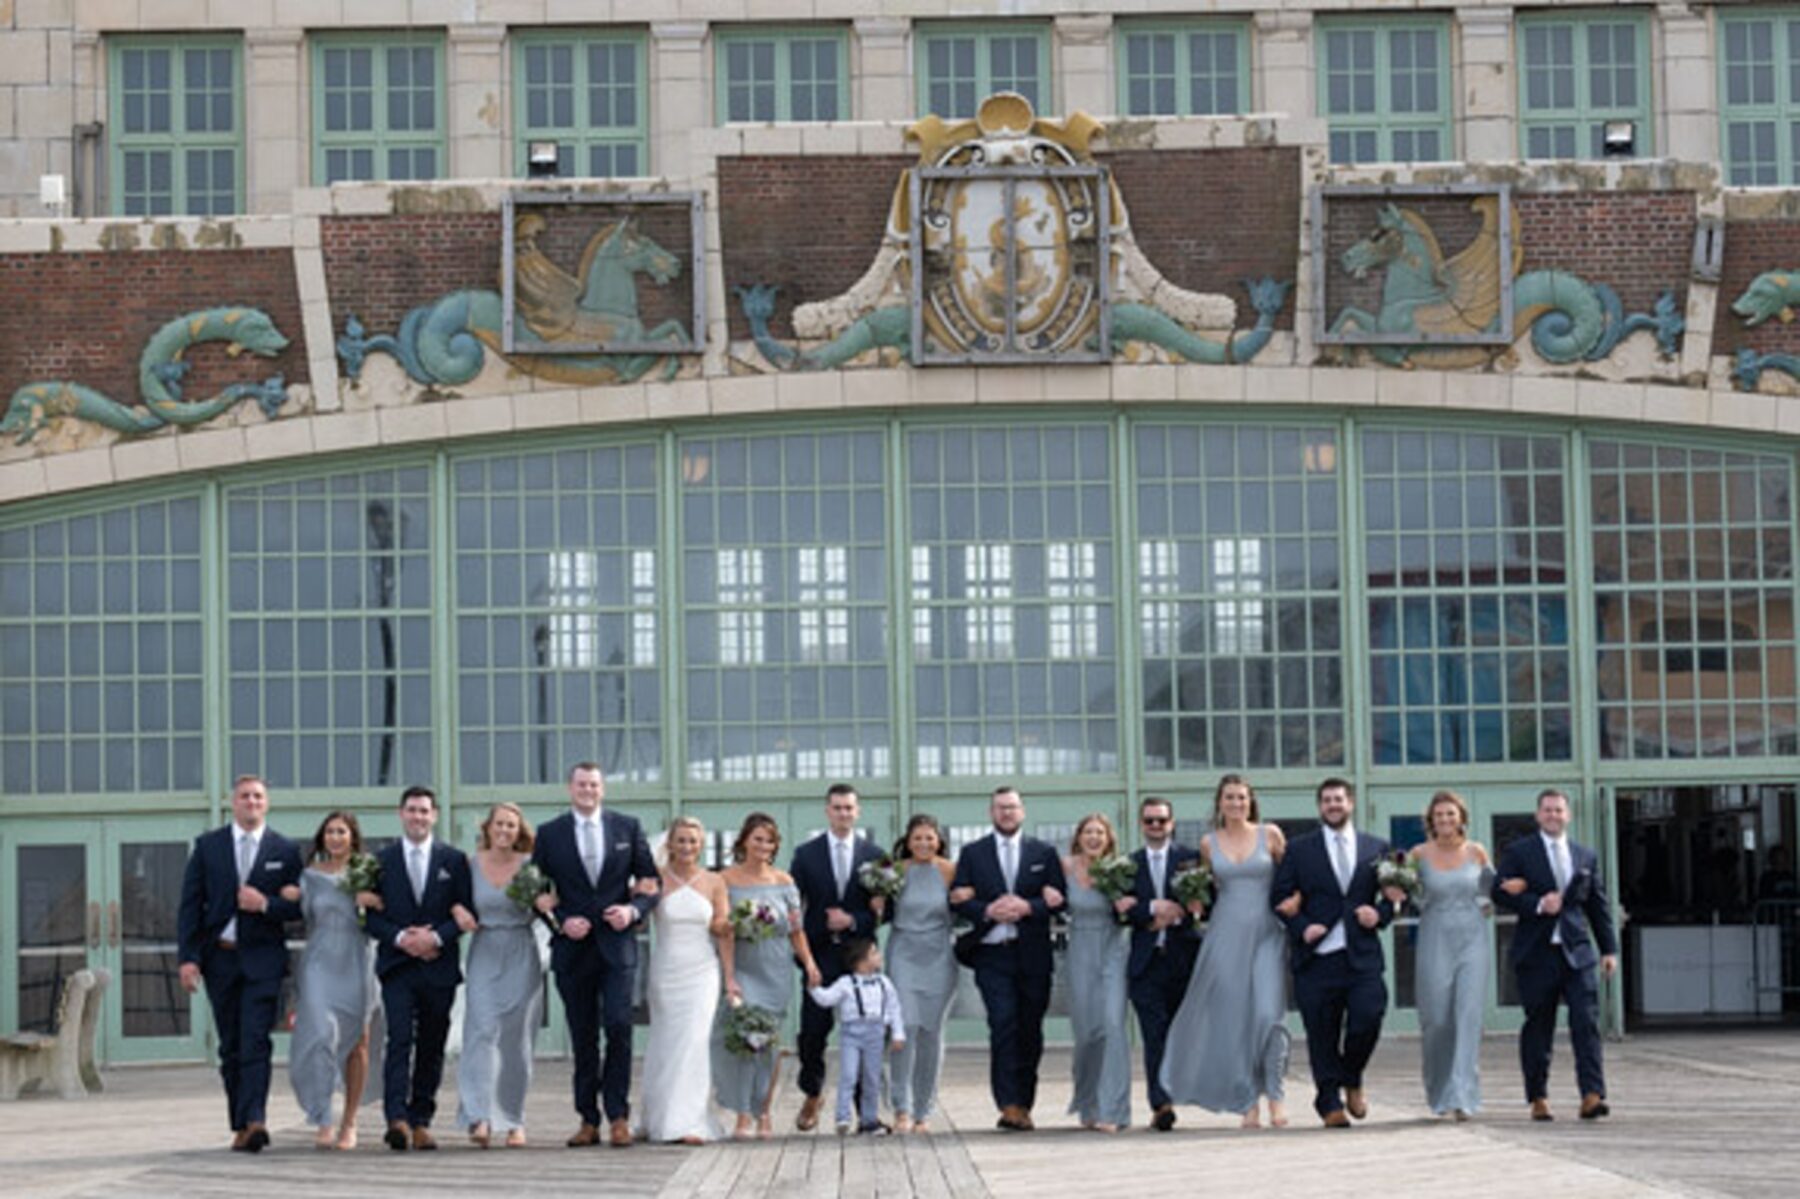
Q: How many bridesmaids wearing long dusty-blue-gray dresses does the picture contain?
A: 7